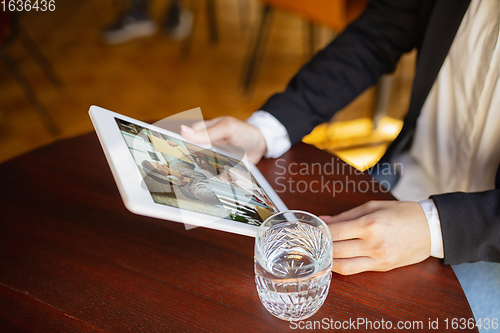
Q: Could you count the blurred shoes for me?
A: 2